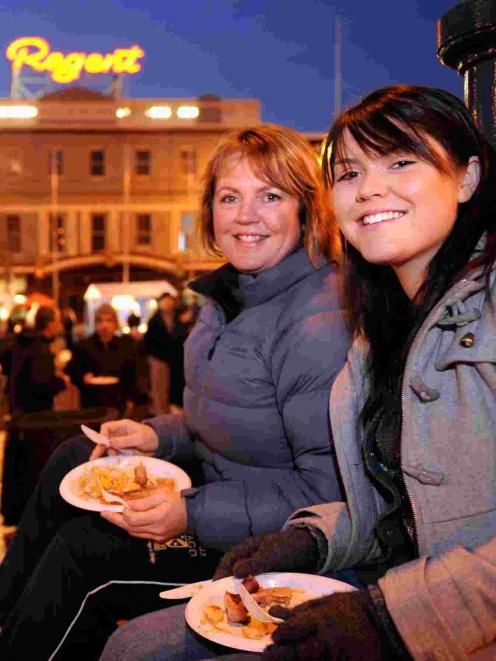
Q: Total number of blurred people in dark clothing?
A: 3